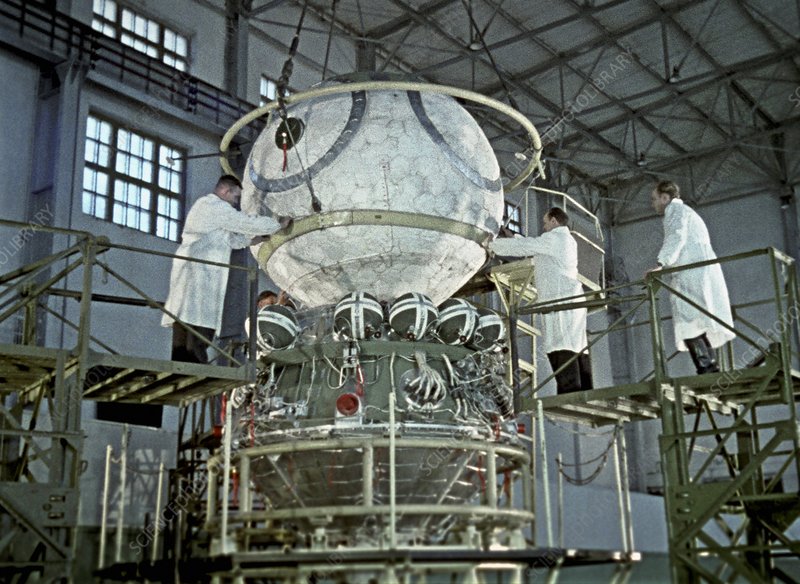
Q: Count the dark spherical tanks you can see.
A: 5